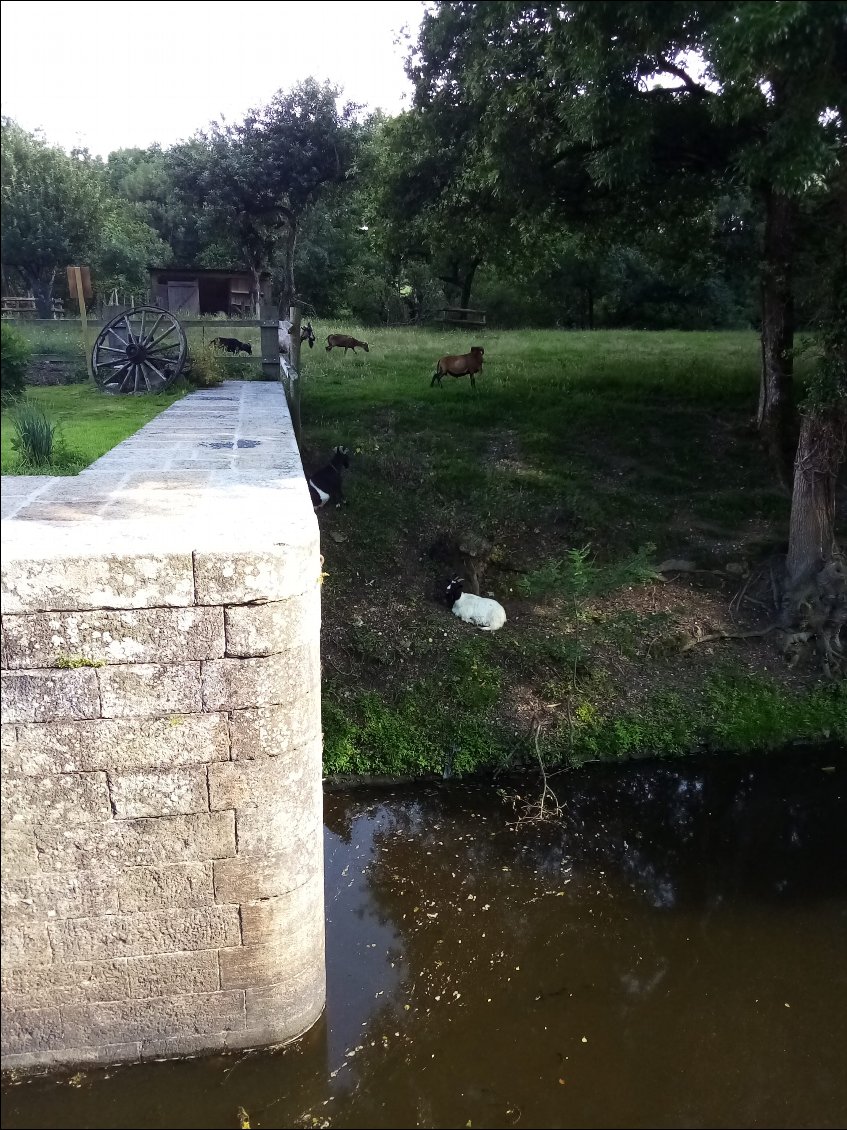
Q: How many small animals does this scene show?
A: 6